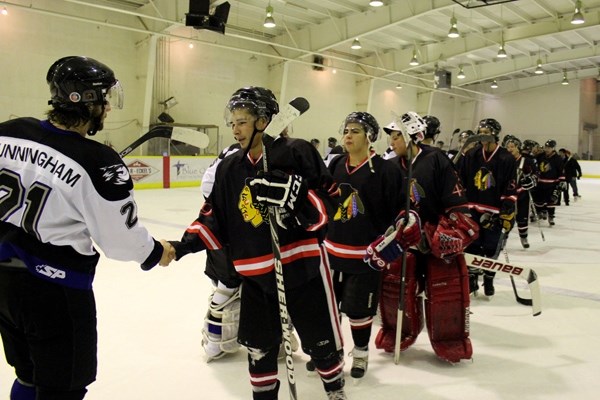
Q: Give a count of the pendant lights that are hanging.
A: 11